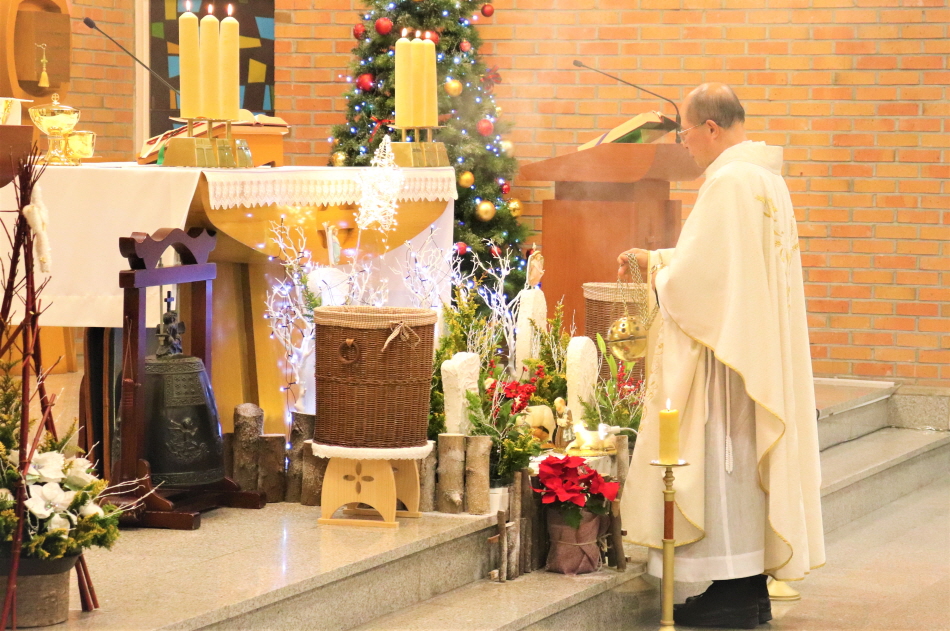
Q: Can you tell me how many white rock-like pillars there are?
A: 3